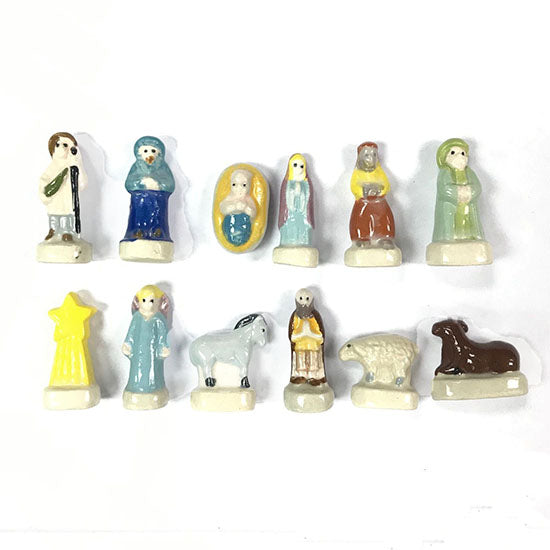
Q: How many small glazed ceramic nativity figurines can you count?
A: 12